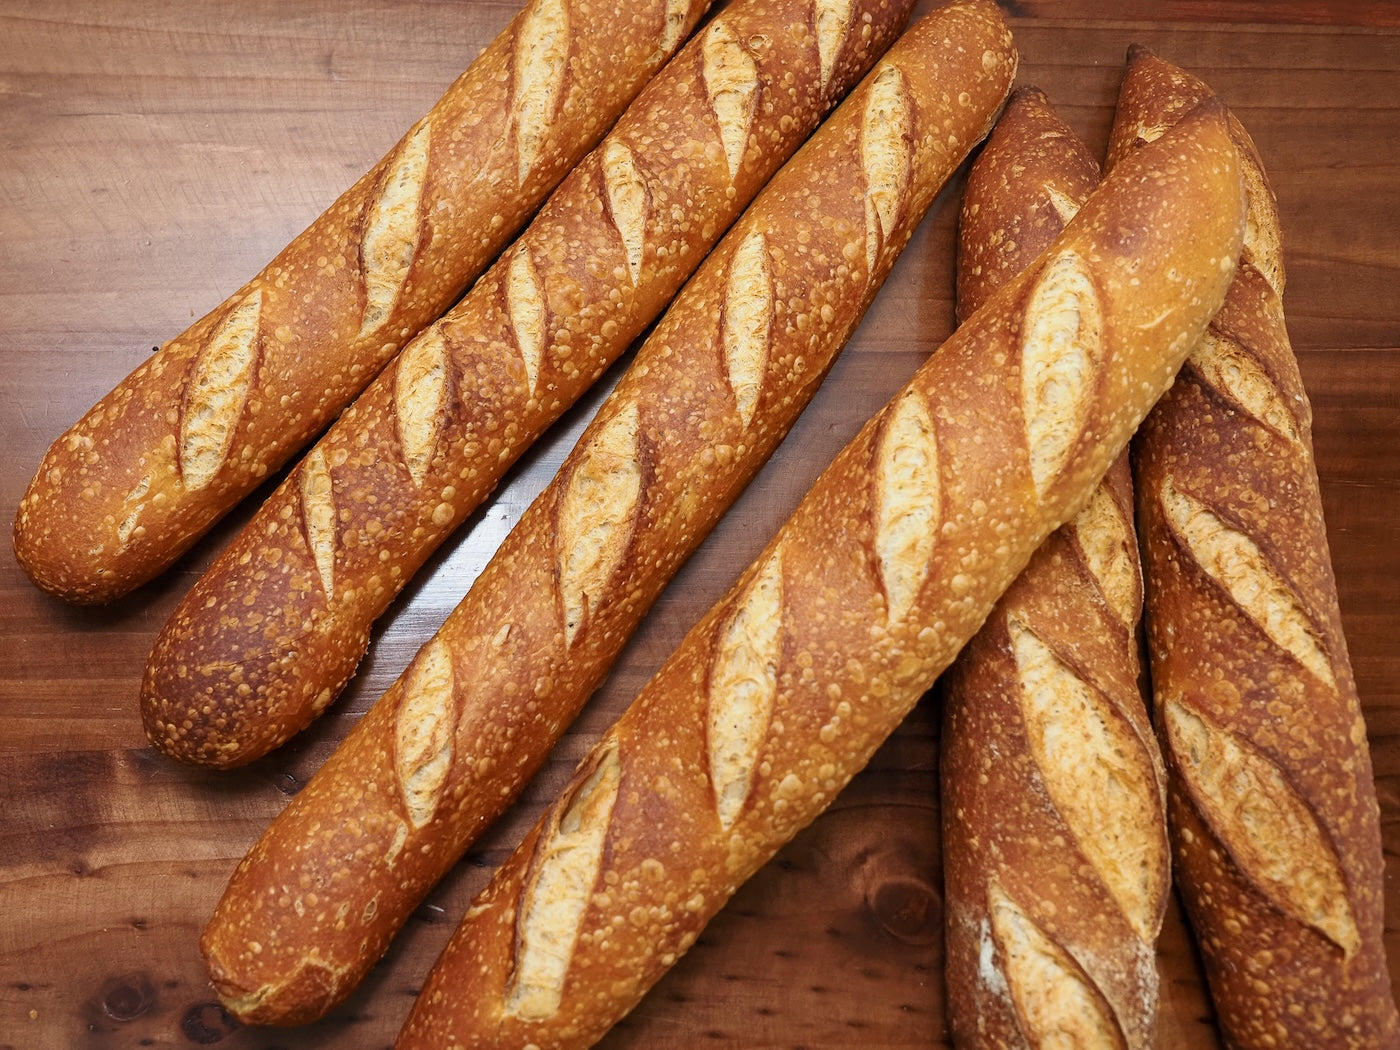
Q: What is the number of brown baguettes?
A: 6